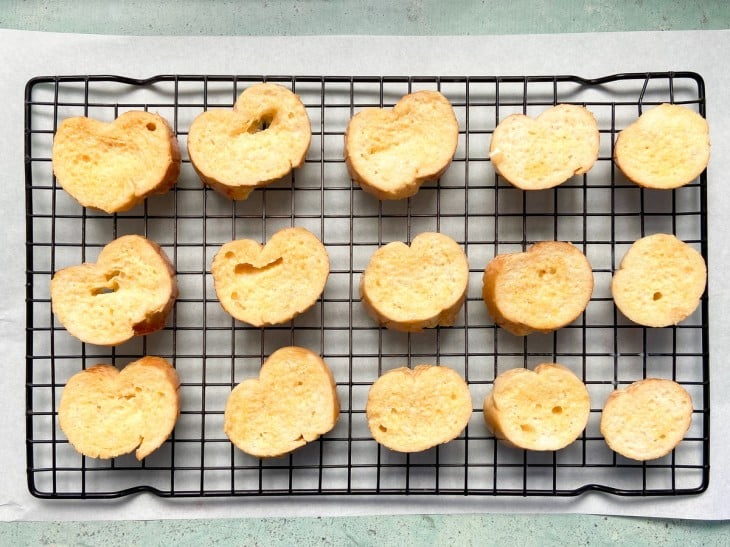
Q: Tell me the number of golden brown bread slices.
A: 15